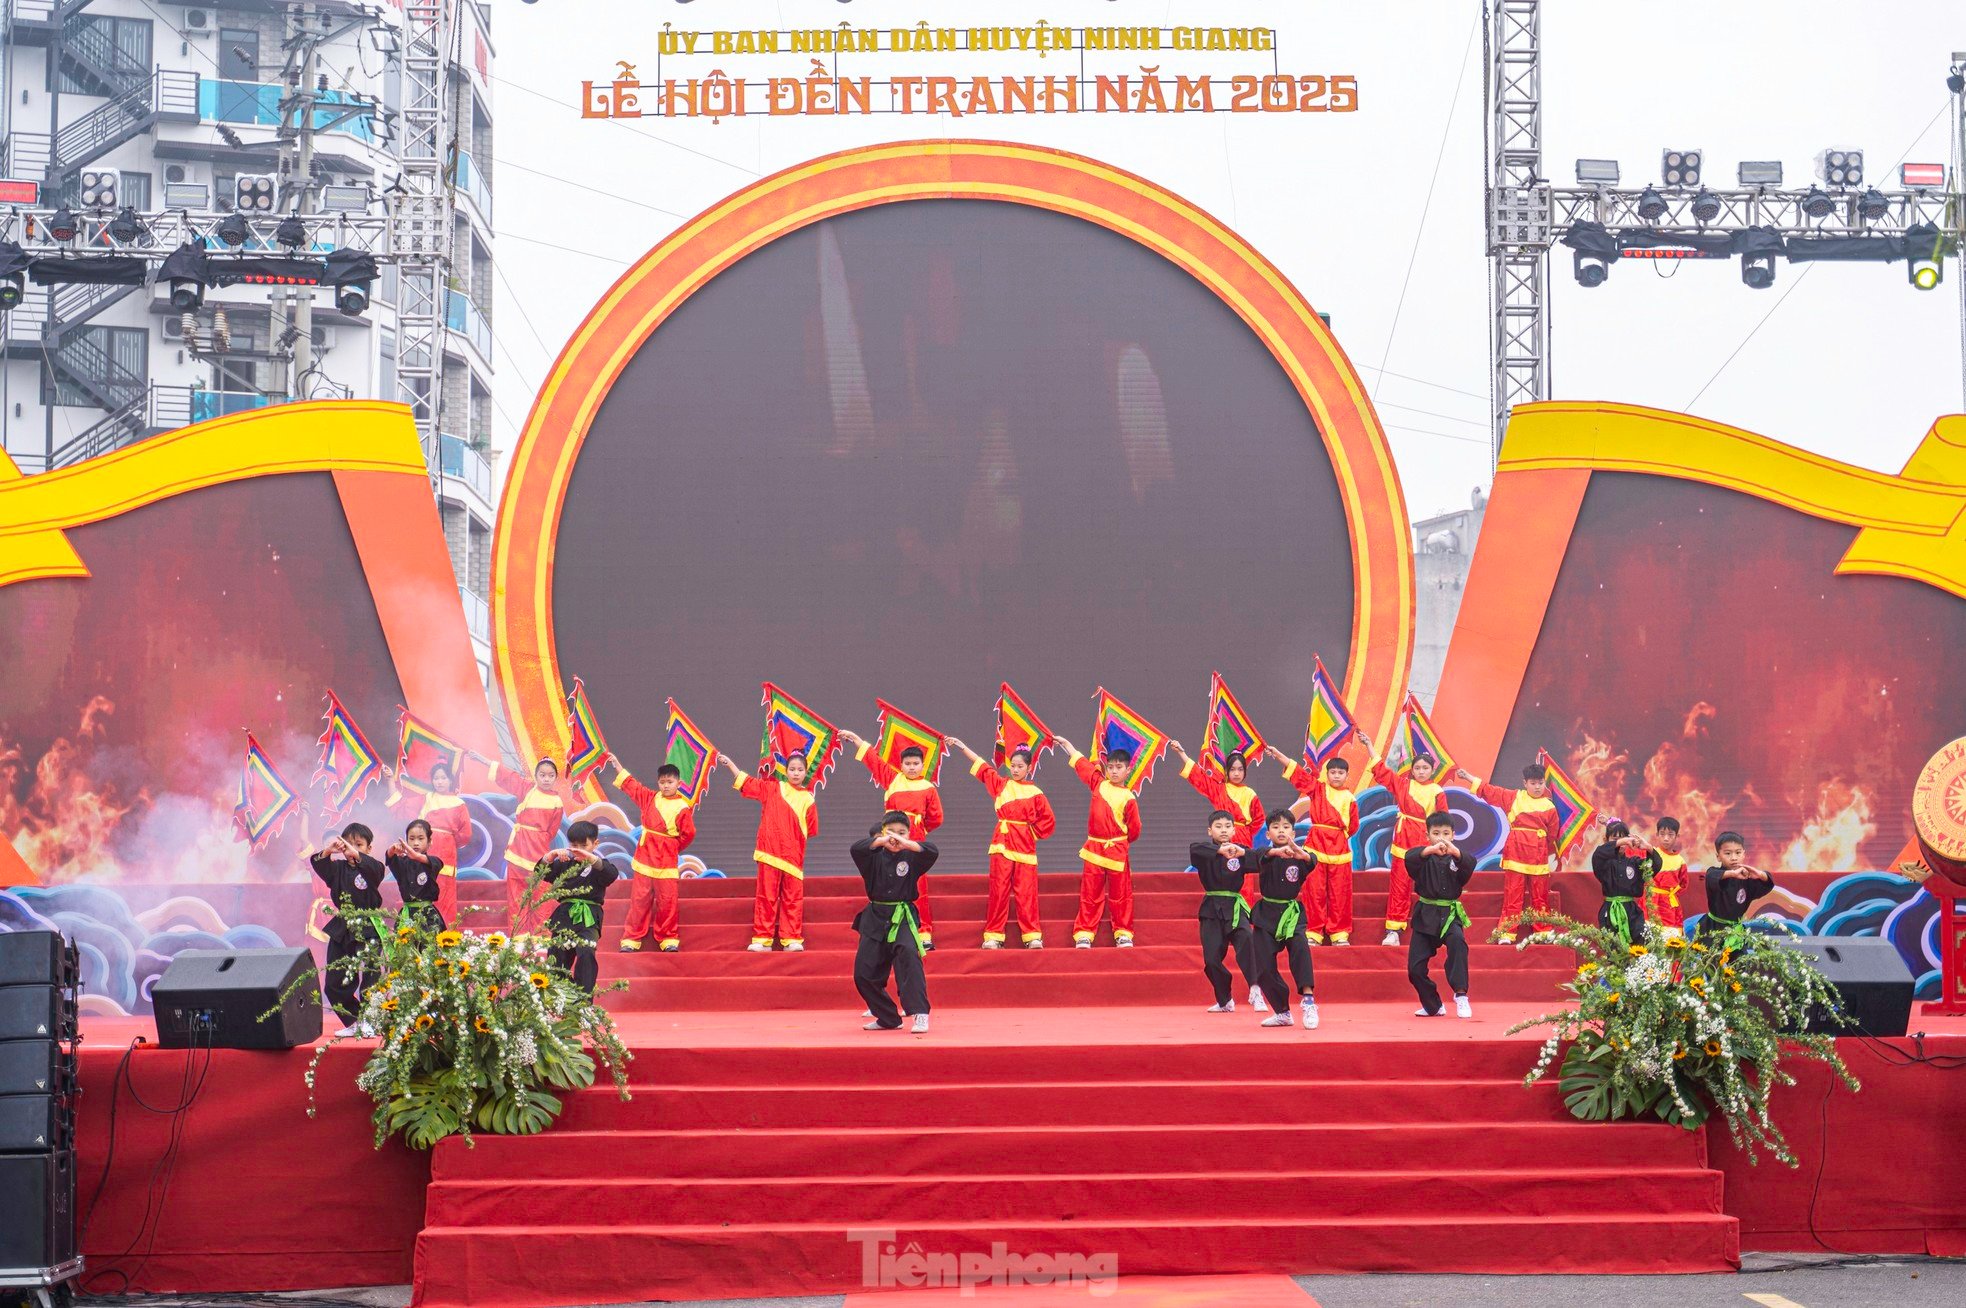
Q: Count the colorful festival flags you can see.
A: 13